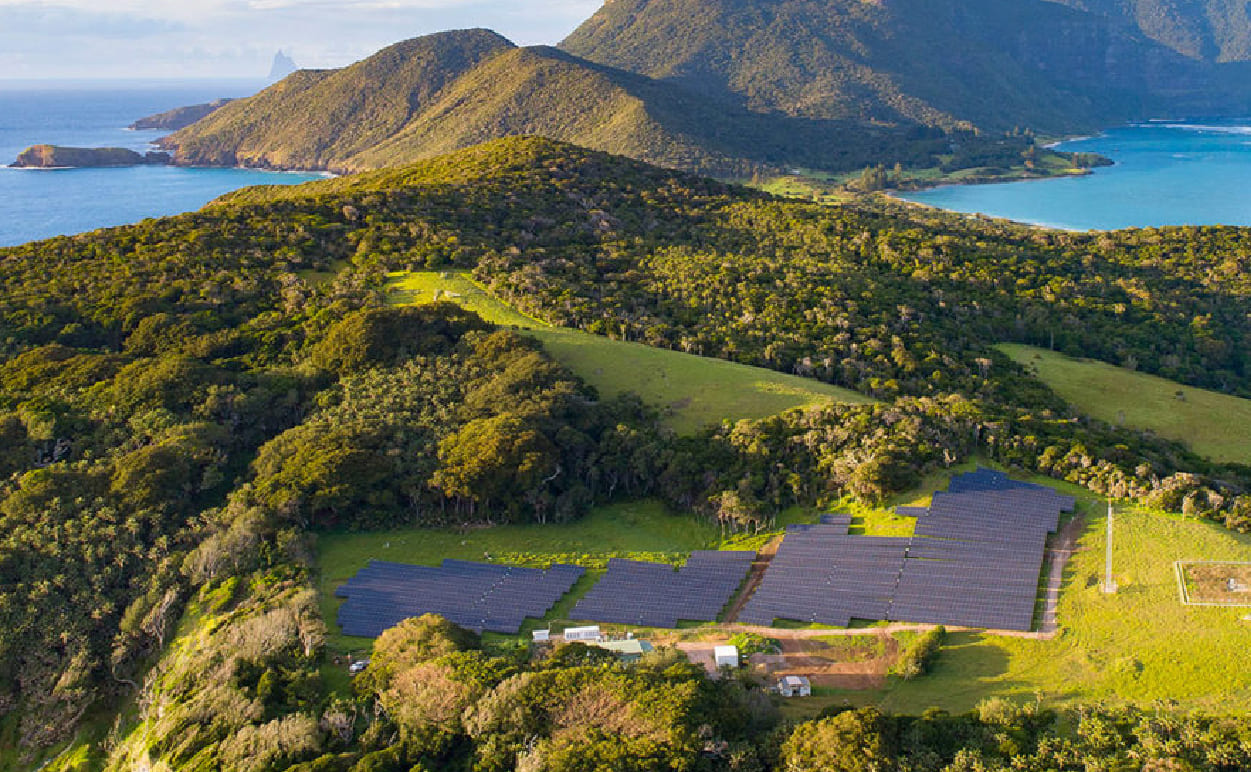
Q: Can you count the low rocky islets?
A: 2